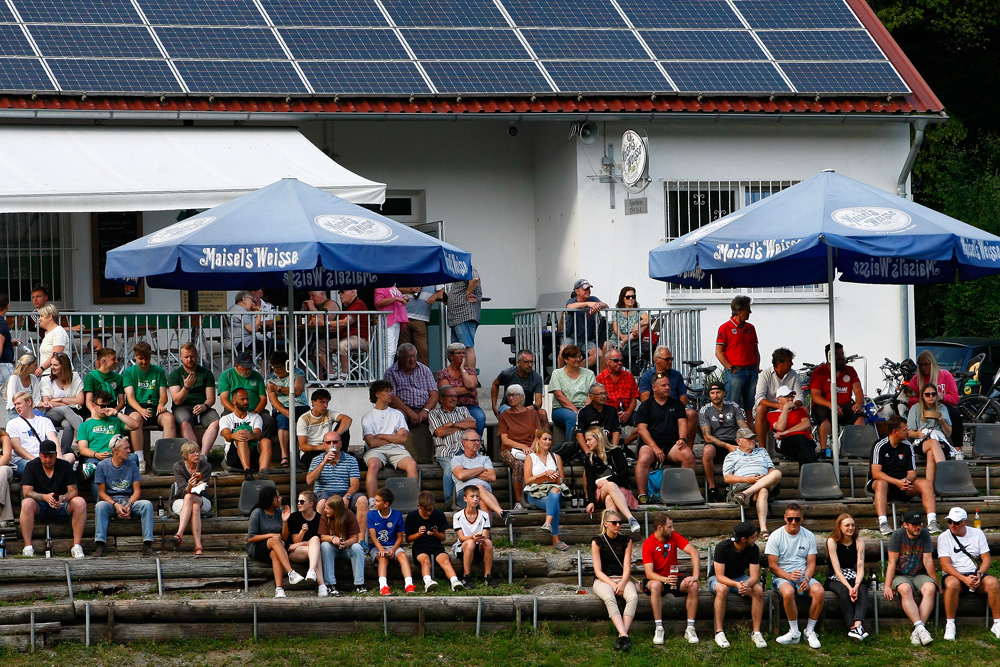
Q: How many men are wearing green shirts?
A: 5